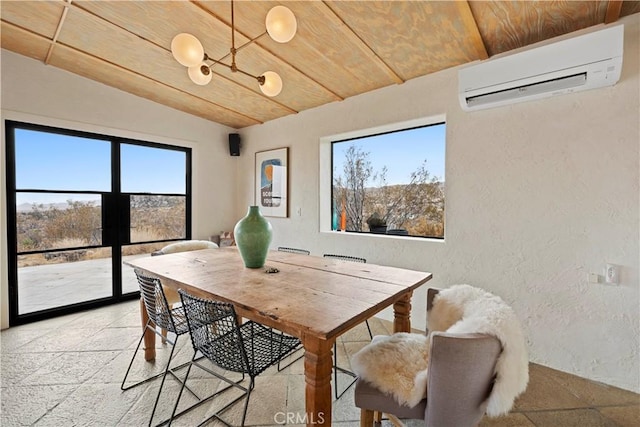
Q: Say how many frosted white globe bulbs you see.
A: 4